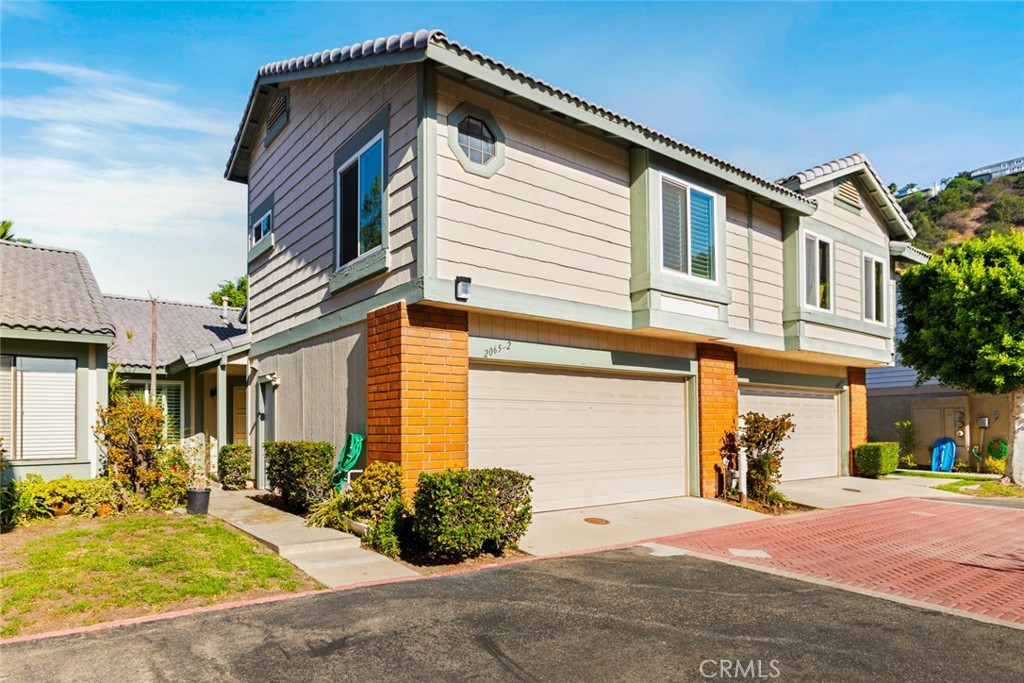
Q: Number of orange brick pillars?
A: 3